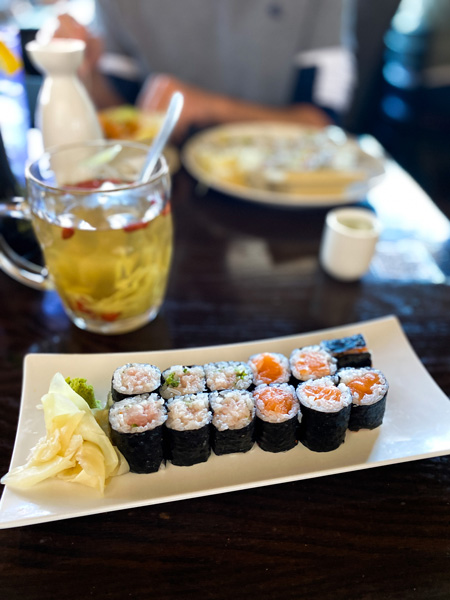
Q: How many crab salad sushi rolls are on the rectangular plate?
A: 6